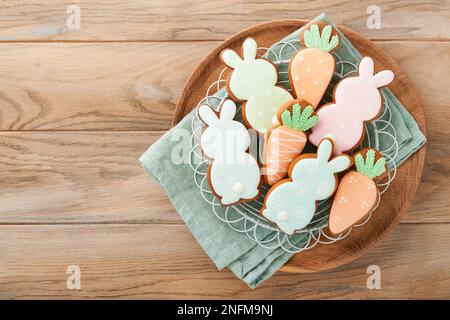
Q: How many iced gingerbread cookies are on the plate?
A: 7